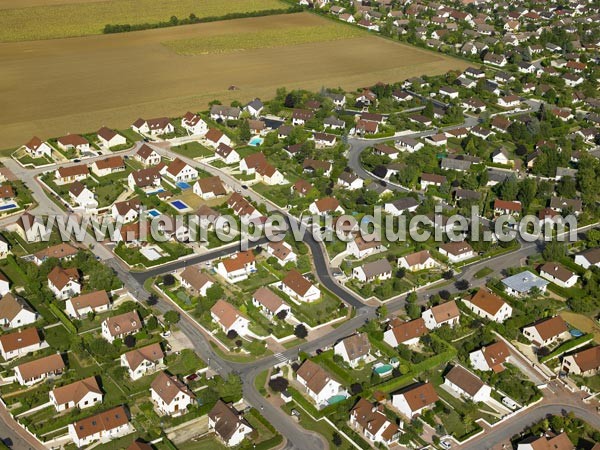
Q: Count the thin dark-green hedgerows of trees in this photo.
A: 1